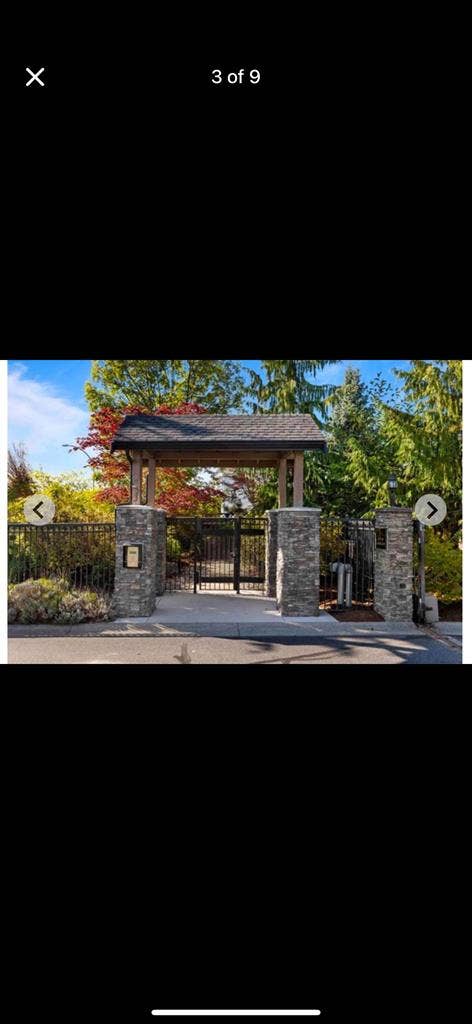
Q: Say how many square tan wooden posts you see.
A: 4